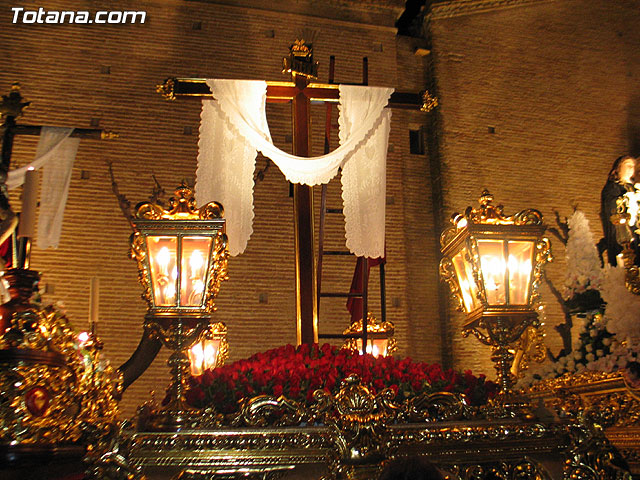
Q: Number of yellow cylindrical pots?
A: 0